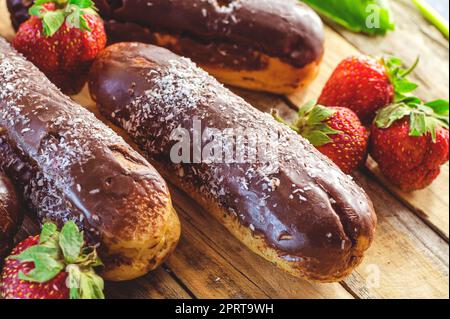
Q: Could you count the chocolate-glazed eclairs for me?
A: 4